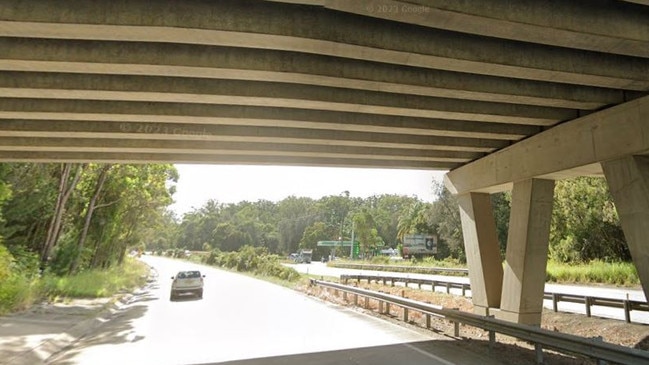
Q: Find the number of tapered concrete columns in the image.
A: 3